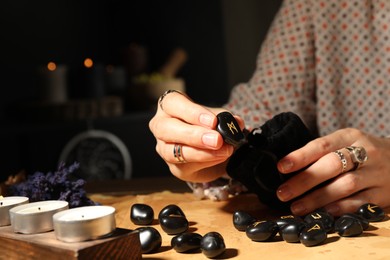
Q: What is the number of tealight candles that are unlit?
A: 3